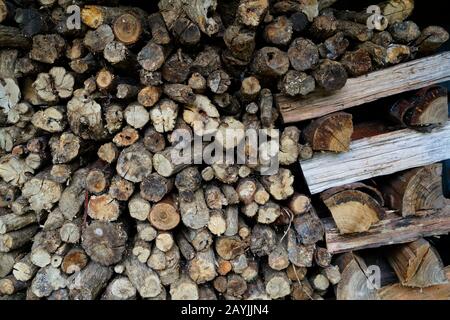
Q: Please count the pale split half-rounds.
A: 6